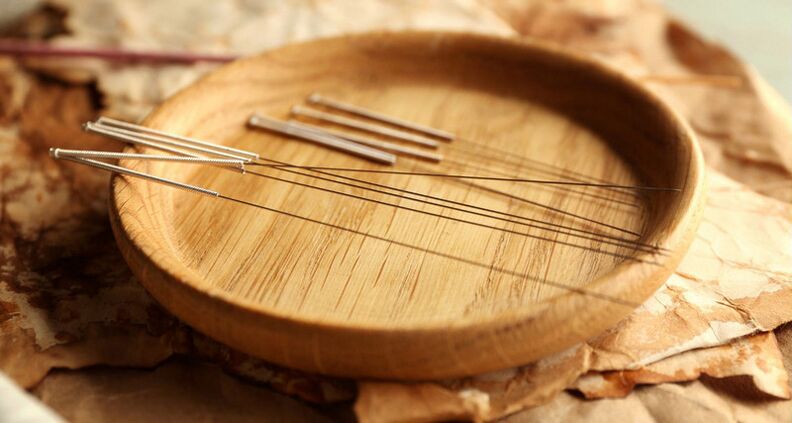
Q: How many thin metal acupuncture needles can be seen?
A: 9